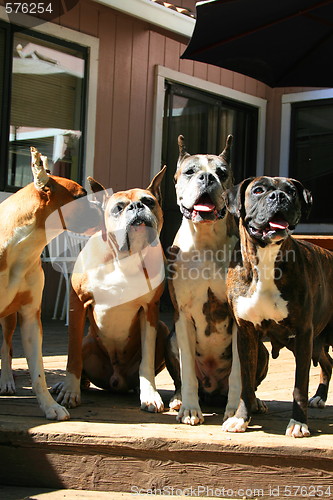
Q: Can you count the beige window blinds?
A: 1